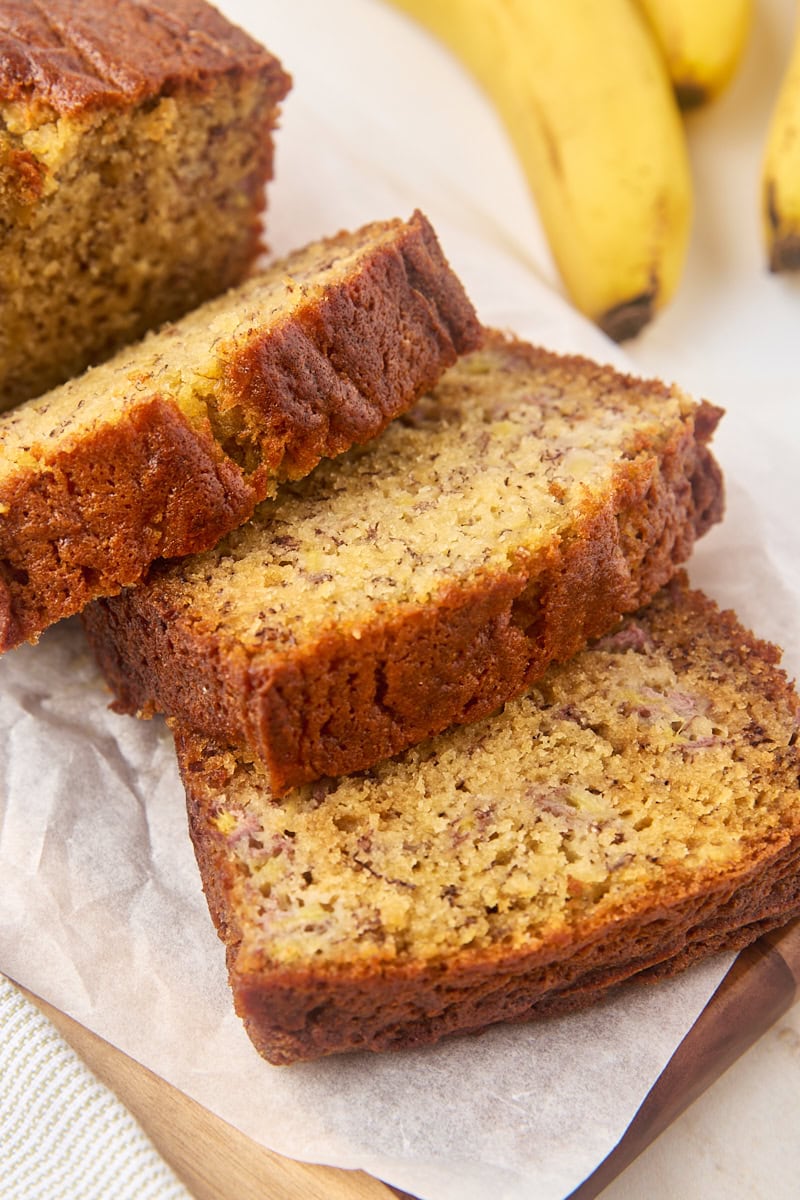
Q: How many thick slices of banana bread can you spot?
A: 3